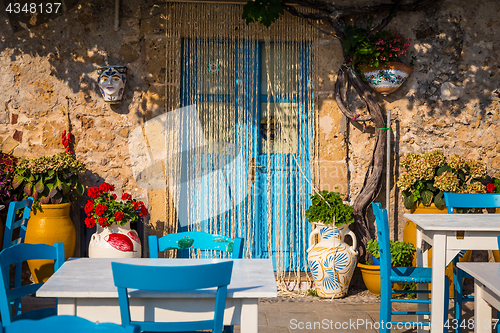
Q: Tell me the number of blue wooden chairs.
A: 7